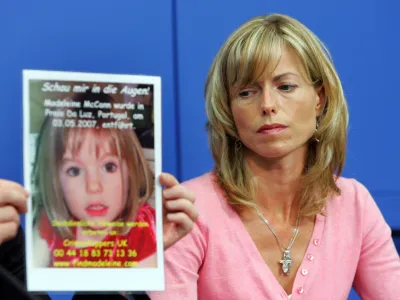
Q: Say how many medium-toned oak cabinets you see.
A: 0